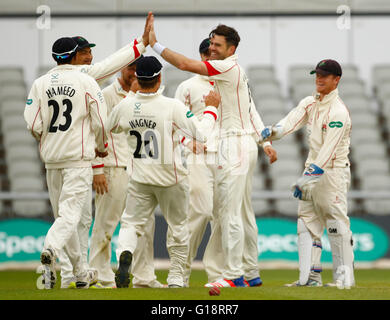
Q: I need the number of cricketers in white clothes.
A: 7